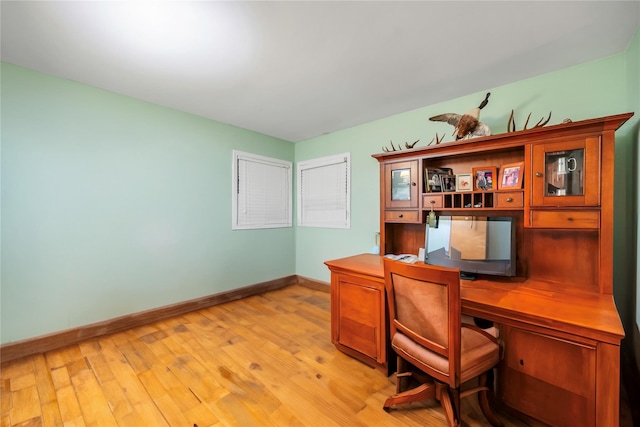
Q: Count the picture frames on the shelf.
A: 5